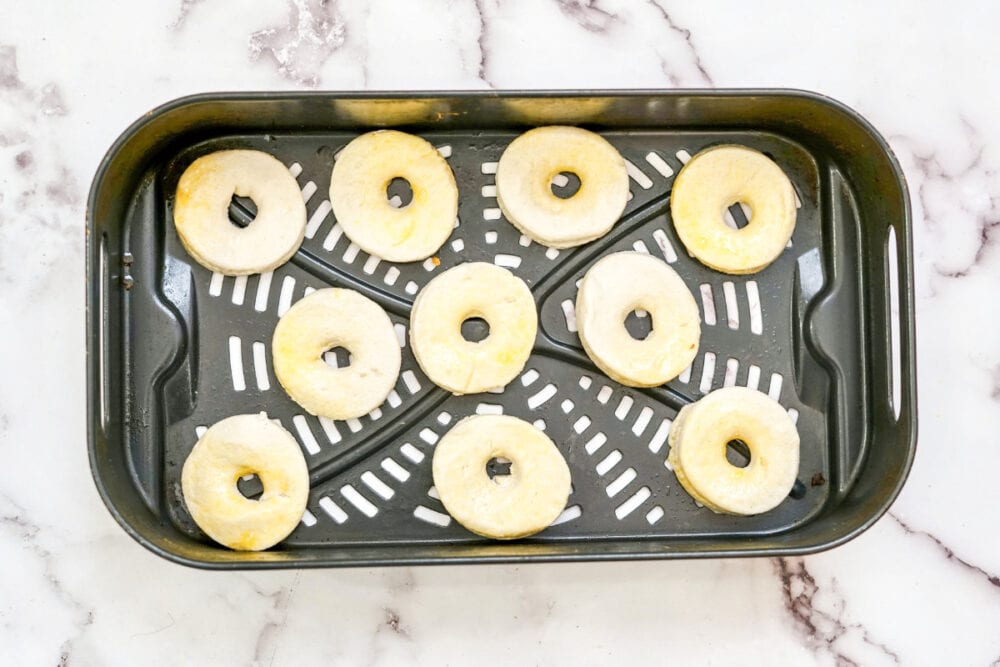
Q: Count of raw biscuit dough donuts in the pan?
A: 10